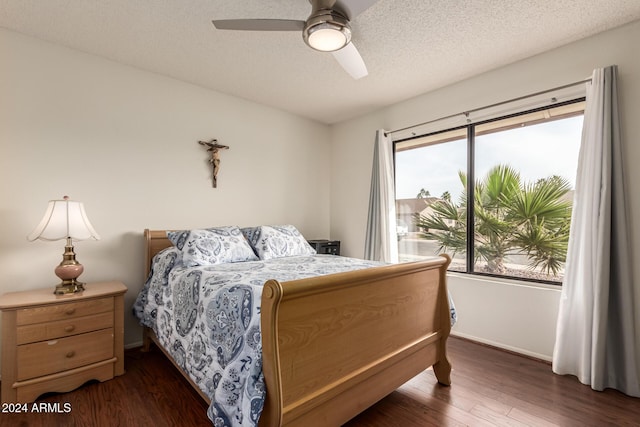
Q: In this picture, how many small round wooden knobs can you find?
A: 3